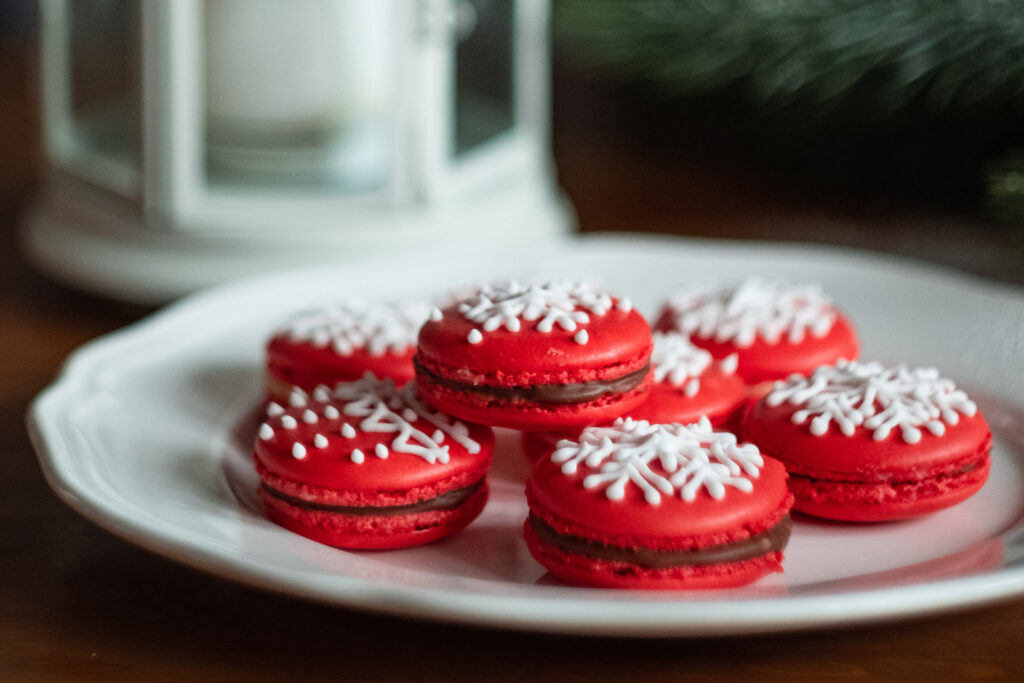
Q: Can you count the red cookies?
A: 7